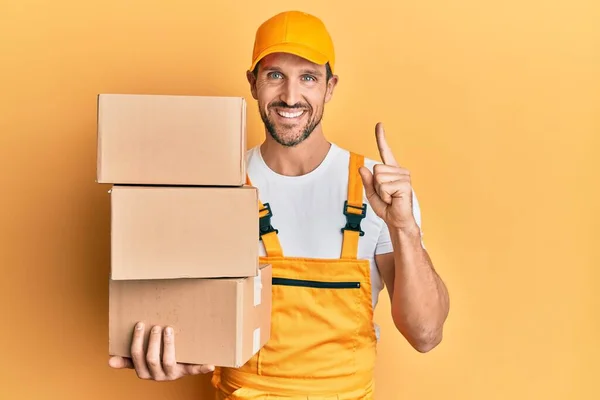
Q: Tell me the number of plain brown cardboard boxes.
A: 3